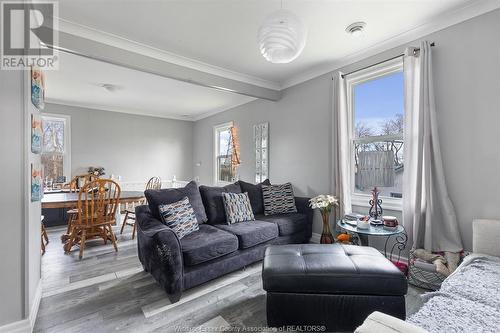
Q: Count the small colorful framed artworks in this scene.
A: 3